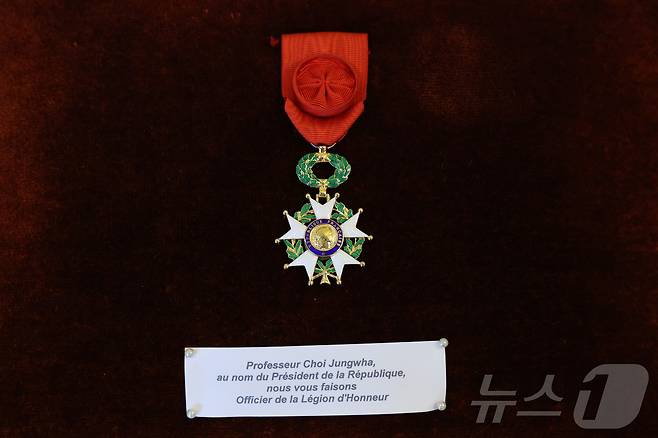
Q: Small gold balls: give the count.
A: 10